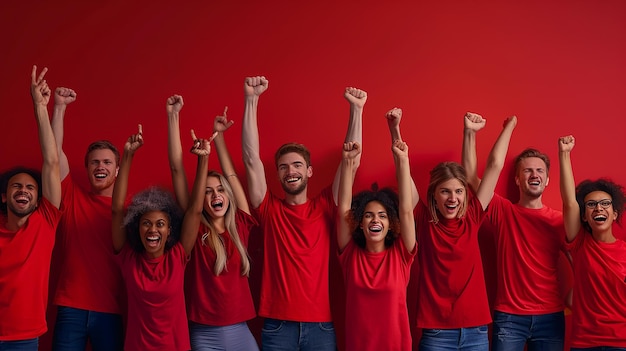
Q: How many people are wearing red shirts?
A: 9